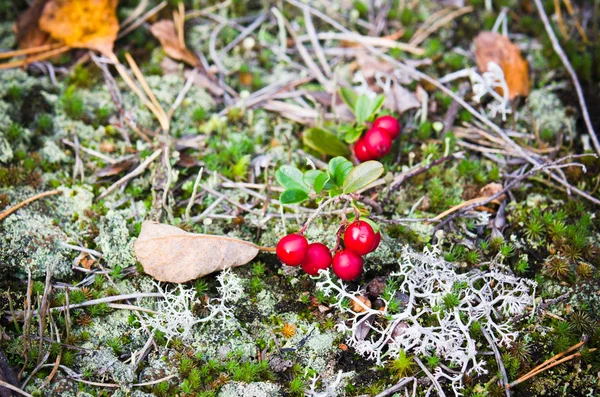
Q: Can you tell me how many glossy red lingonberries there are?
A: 8